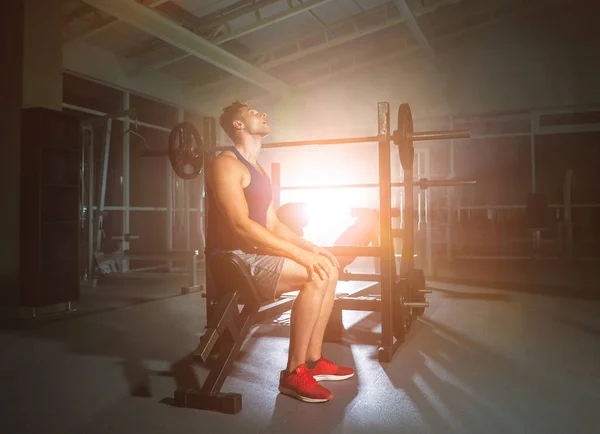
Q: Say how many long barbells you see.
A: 2